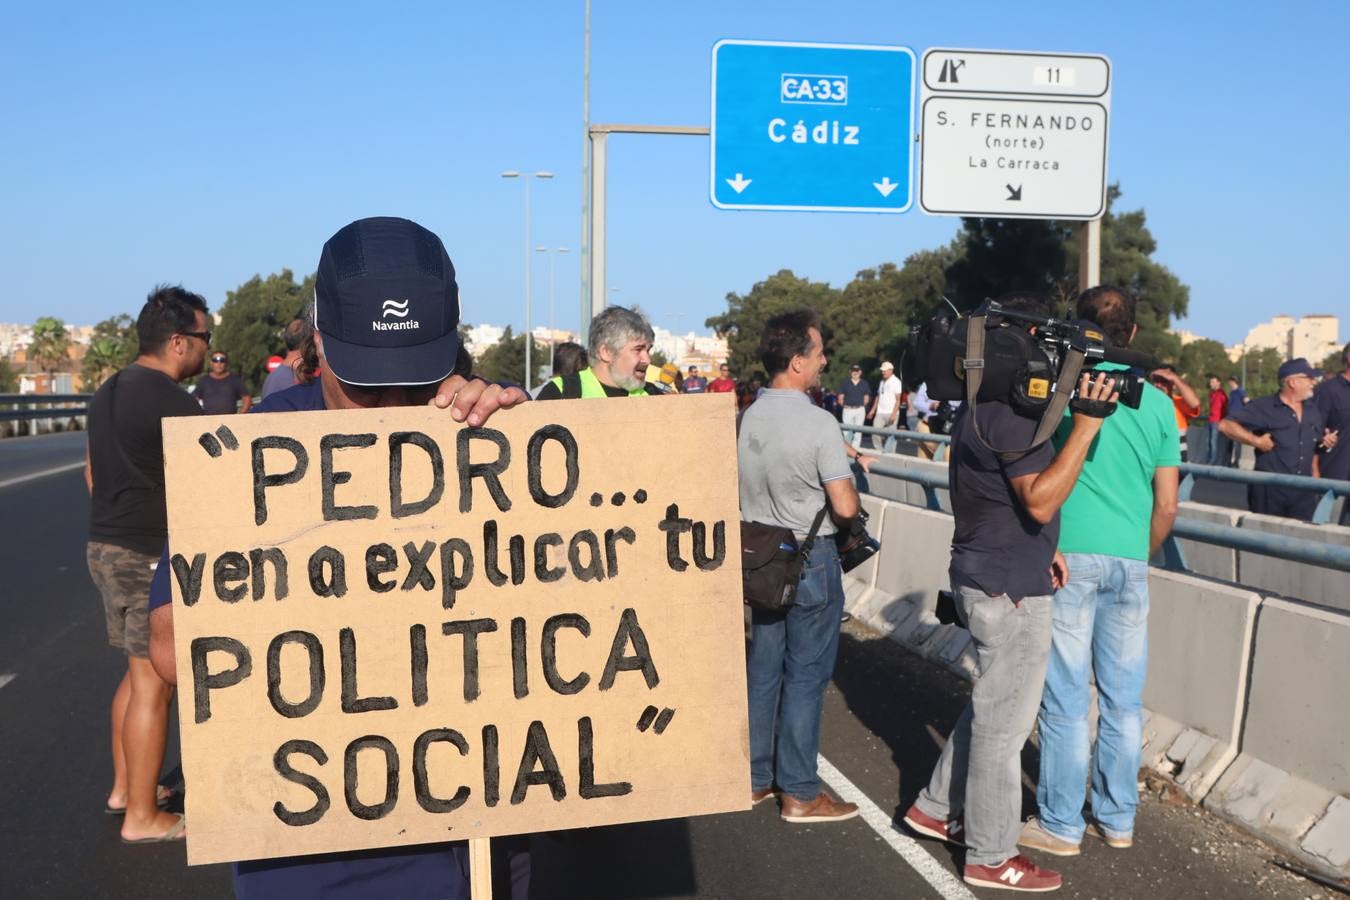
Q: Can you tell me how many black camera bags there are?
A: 1